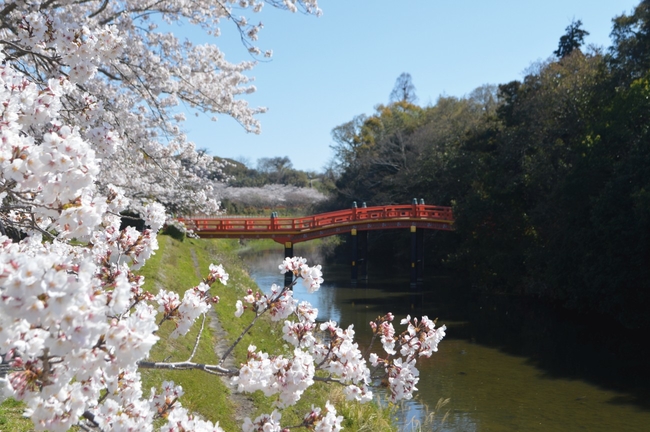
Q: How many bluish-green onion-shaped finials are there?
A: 6